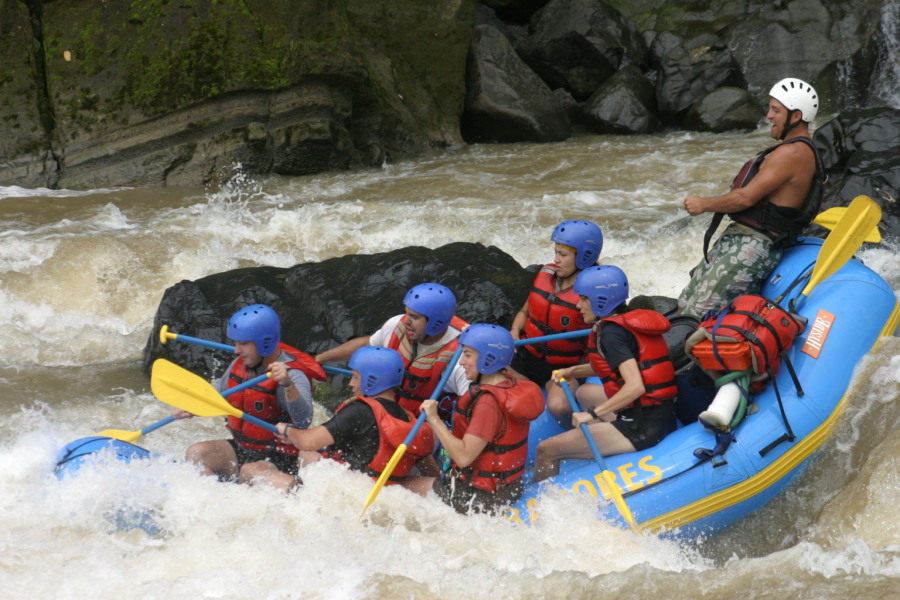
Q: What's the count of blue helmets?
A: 6